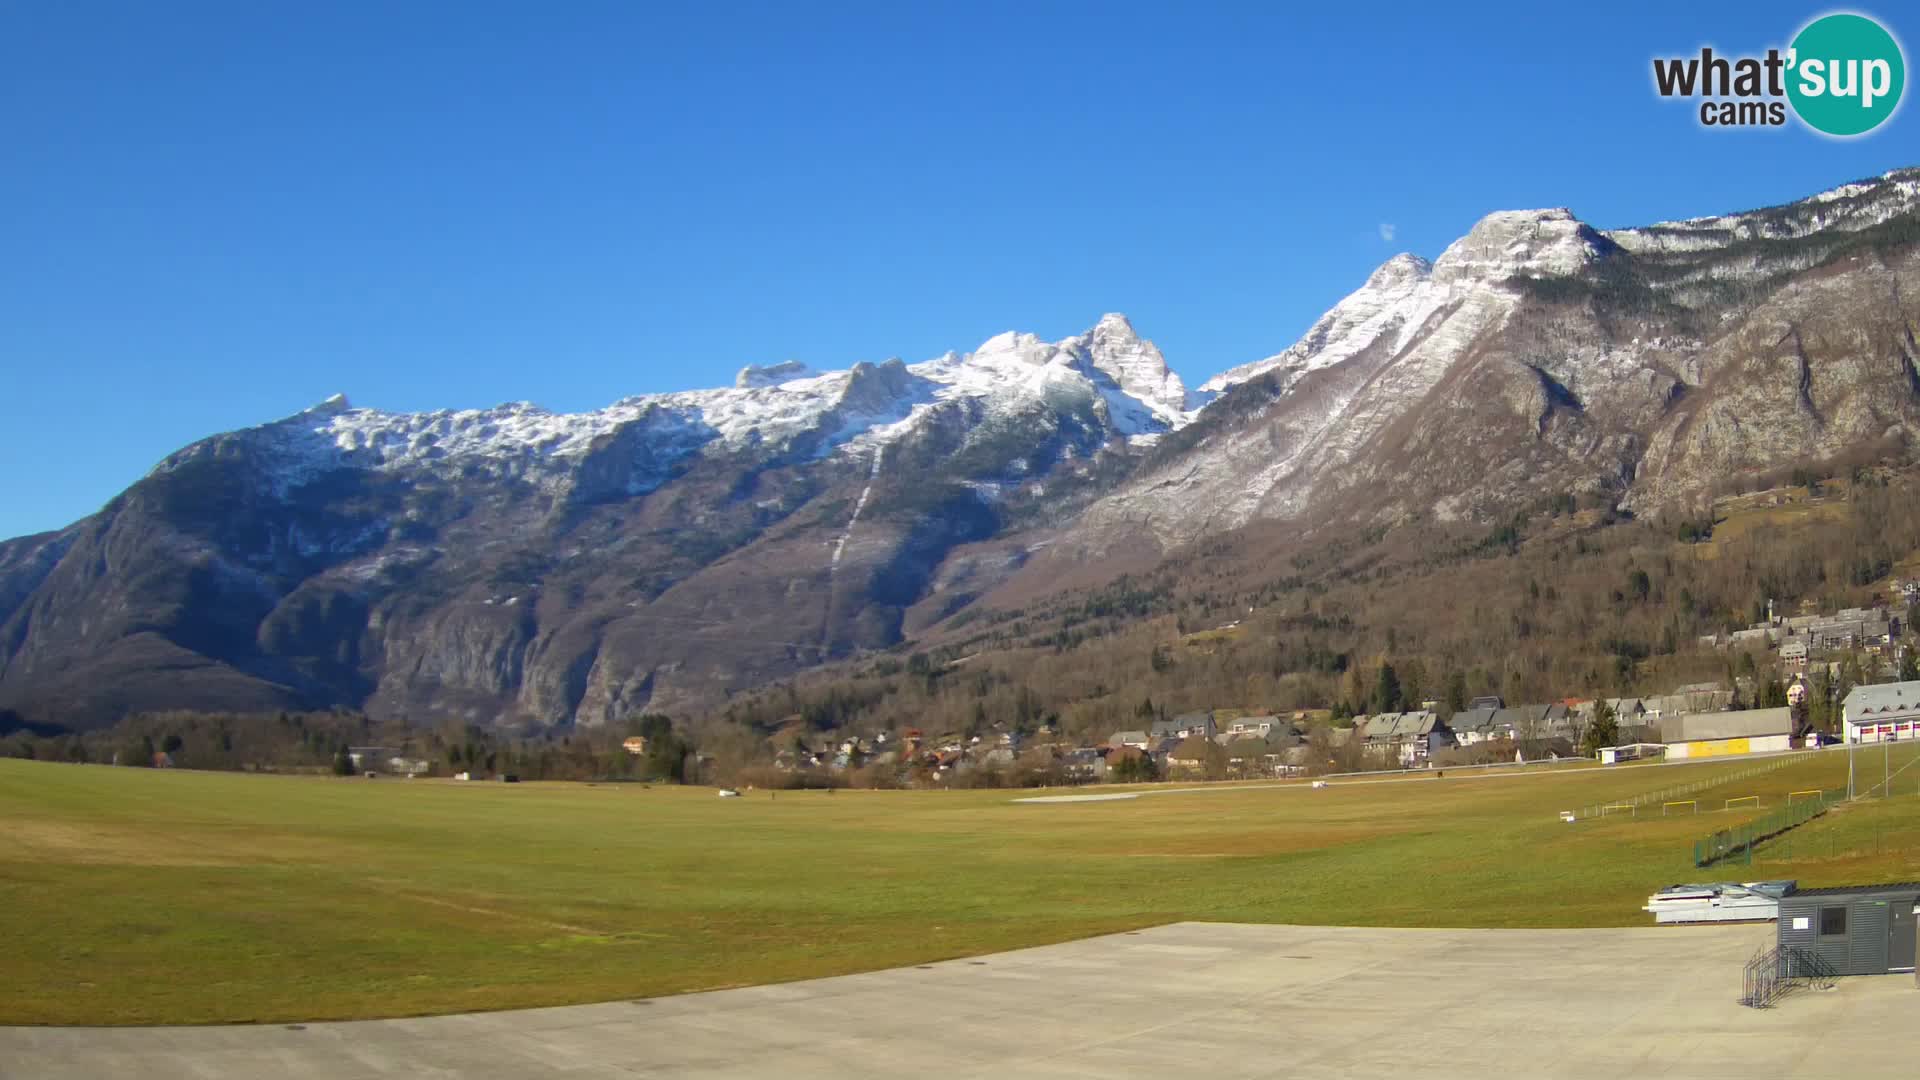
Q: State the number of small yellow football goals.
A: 4